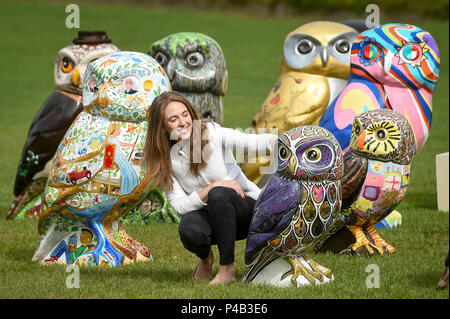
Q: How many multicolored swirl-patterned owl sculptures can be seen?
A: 1